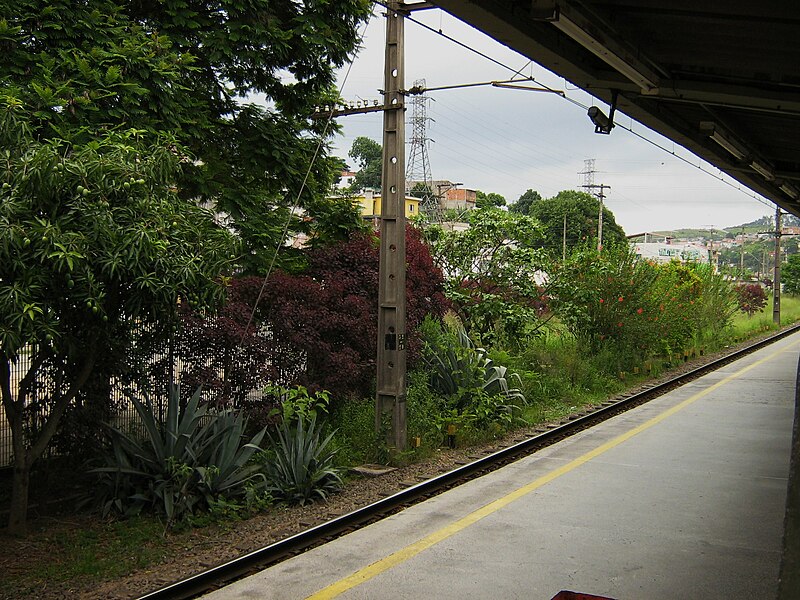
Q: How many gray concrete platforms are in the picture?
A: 1